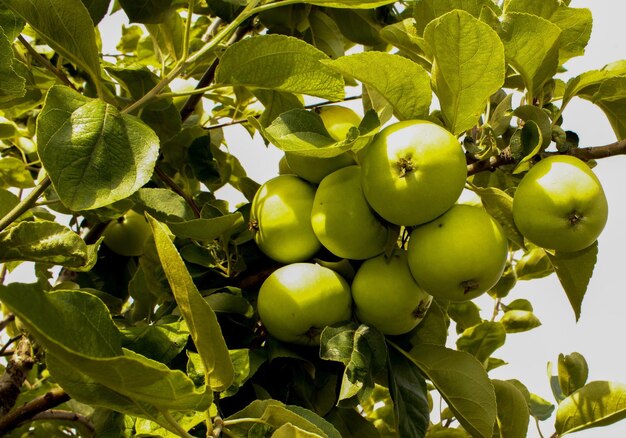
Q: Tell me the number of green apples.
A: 9